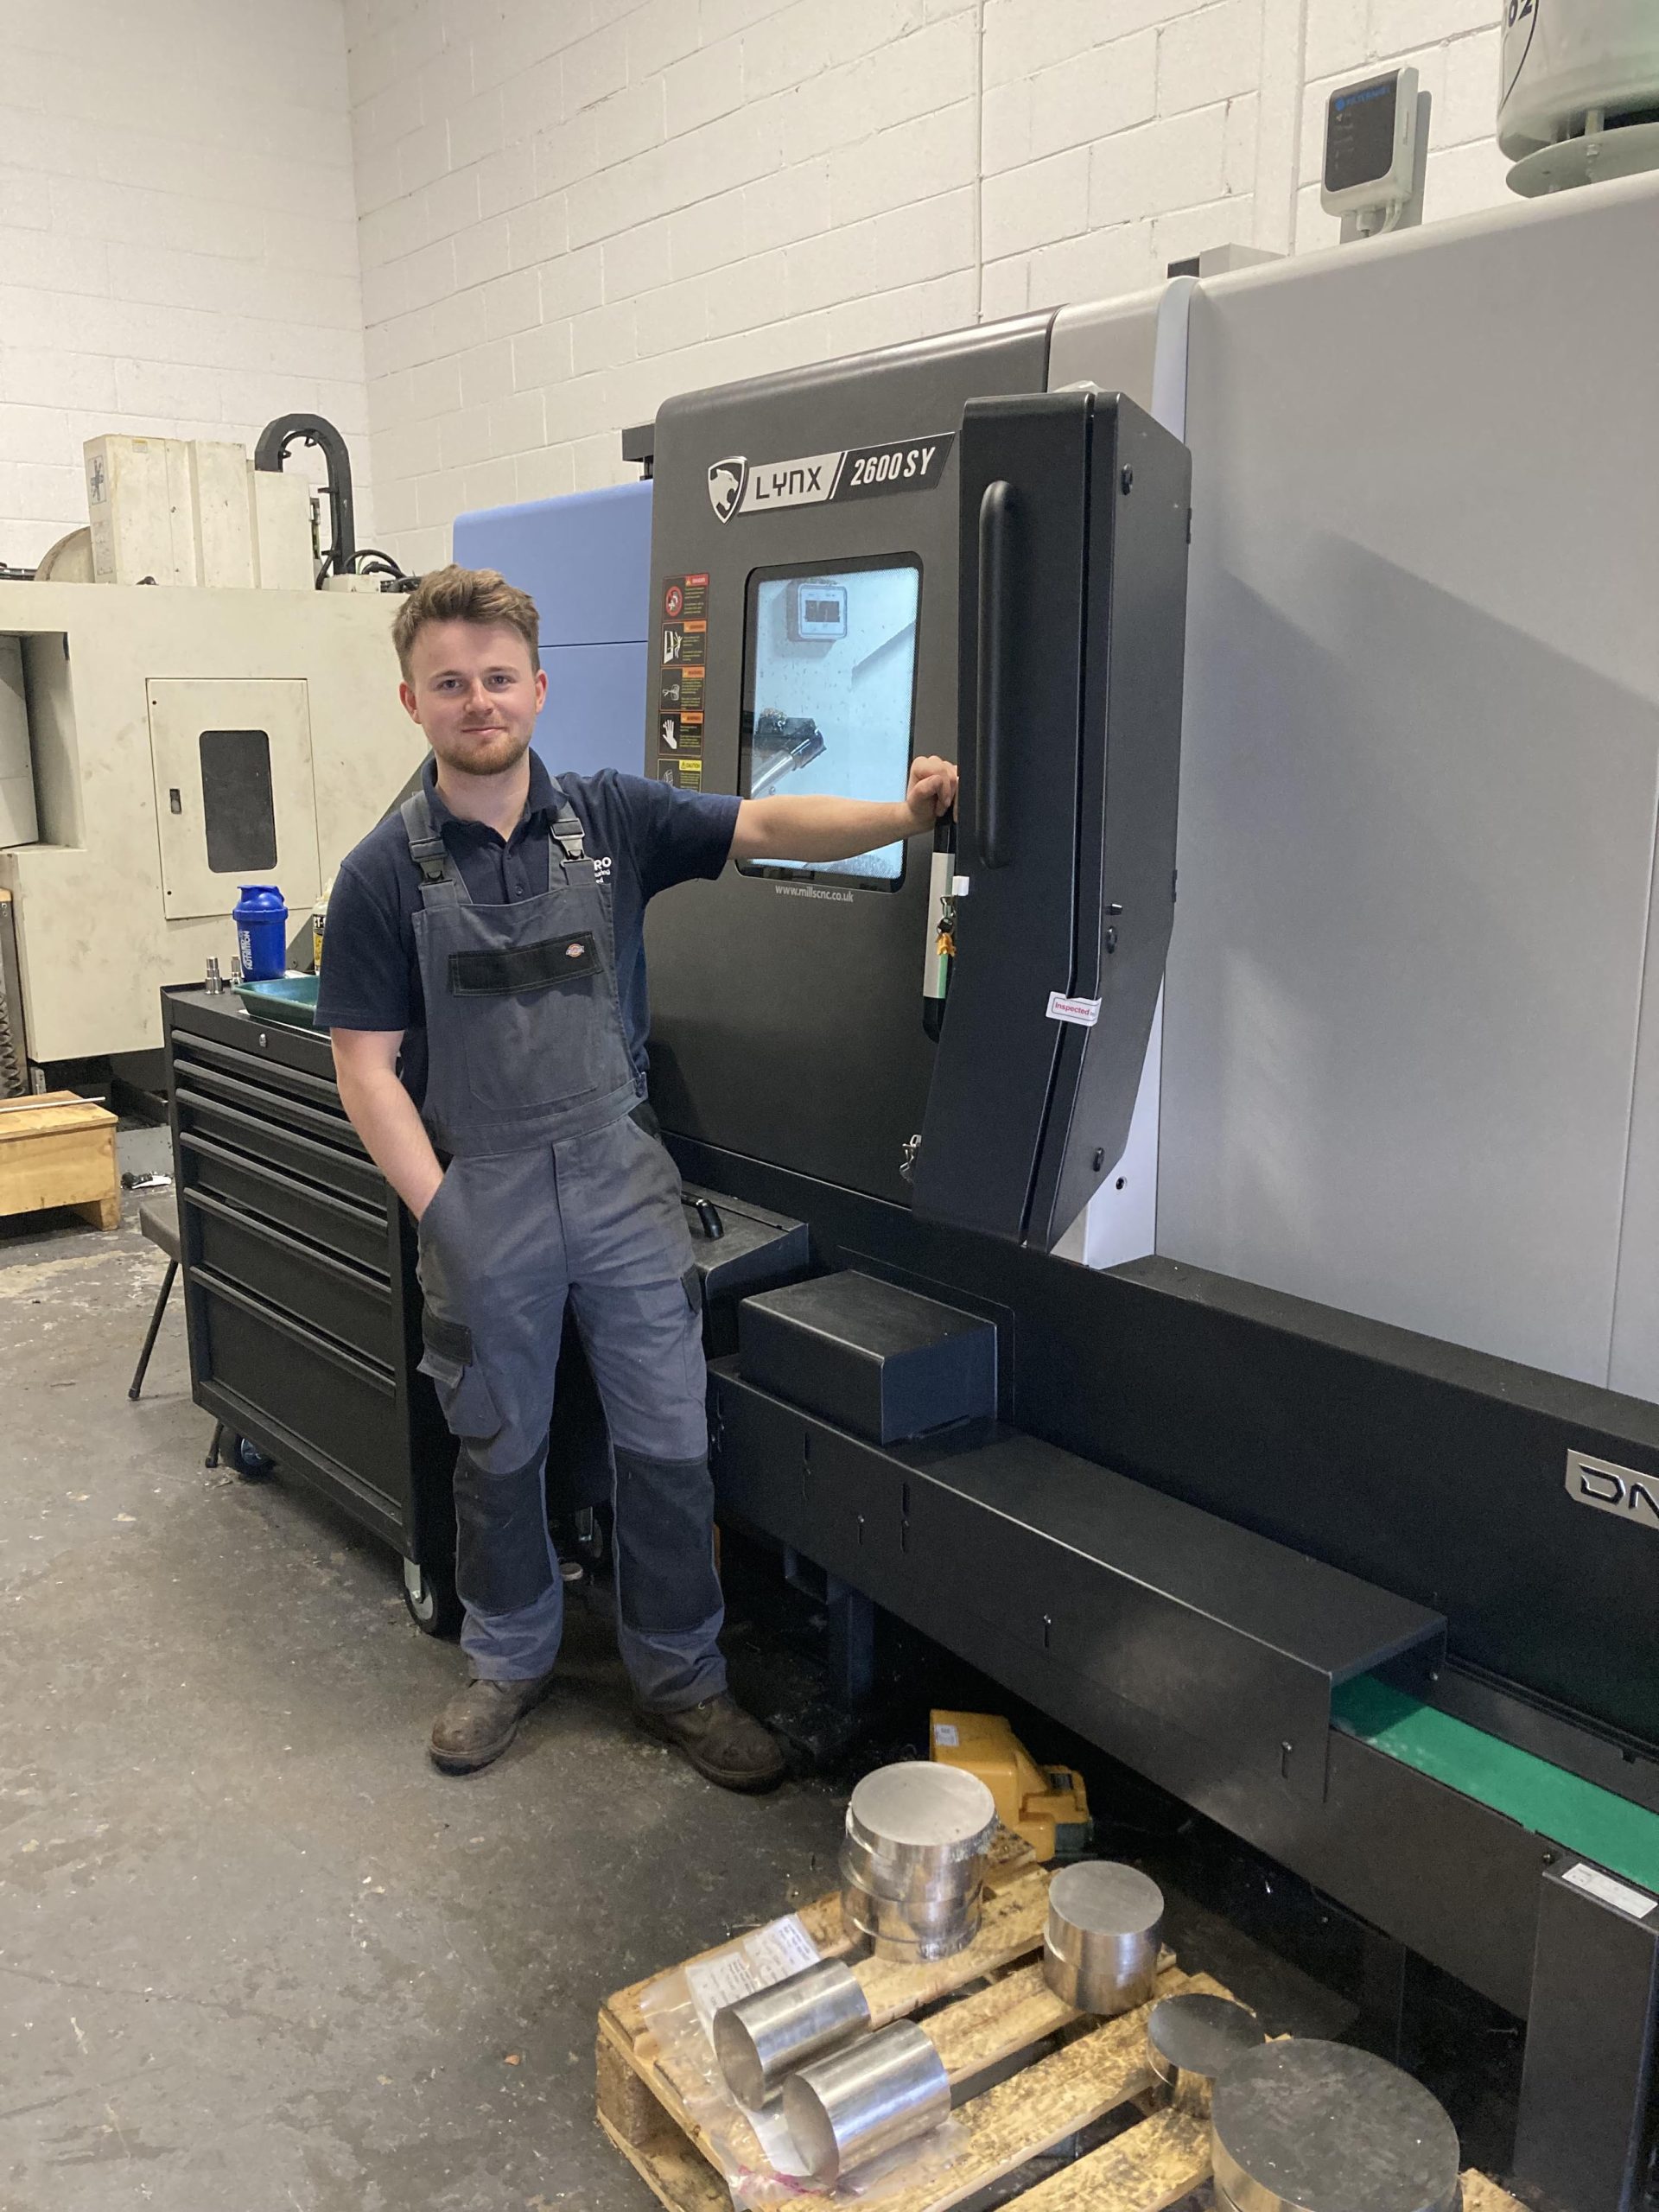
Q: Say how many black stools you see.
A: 1